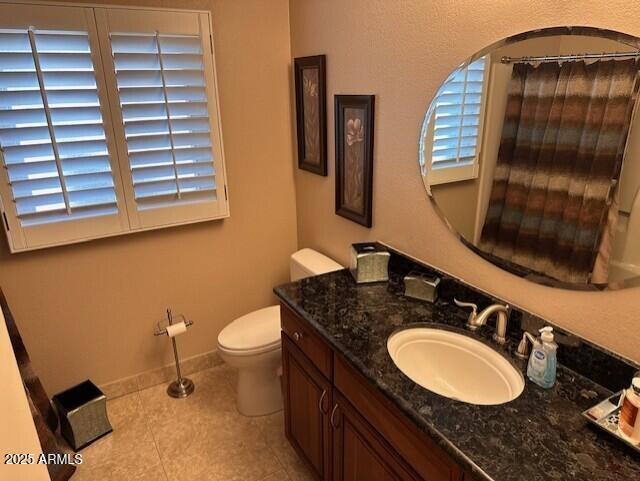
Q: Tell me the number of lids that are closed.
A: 1